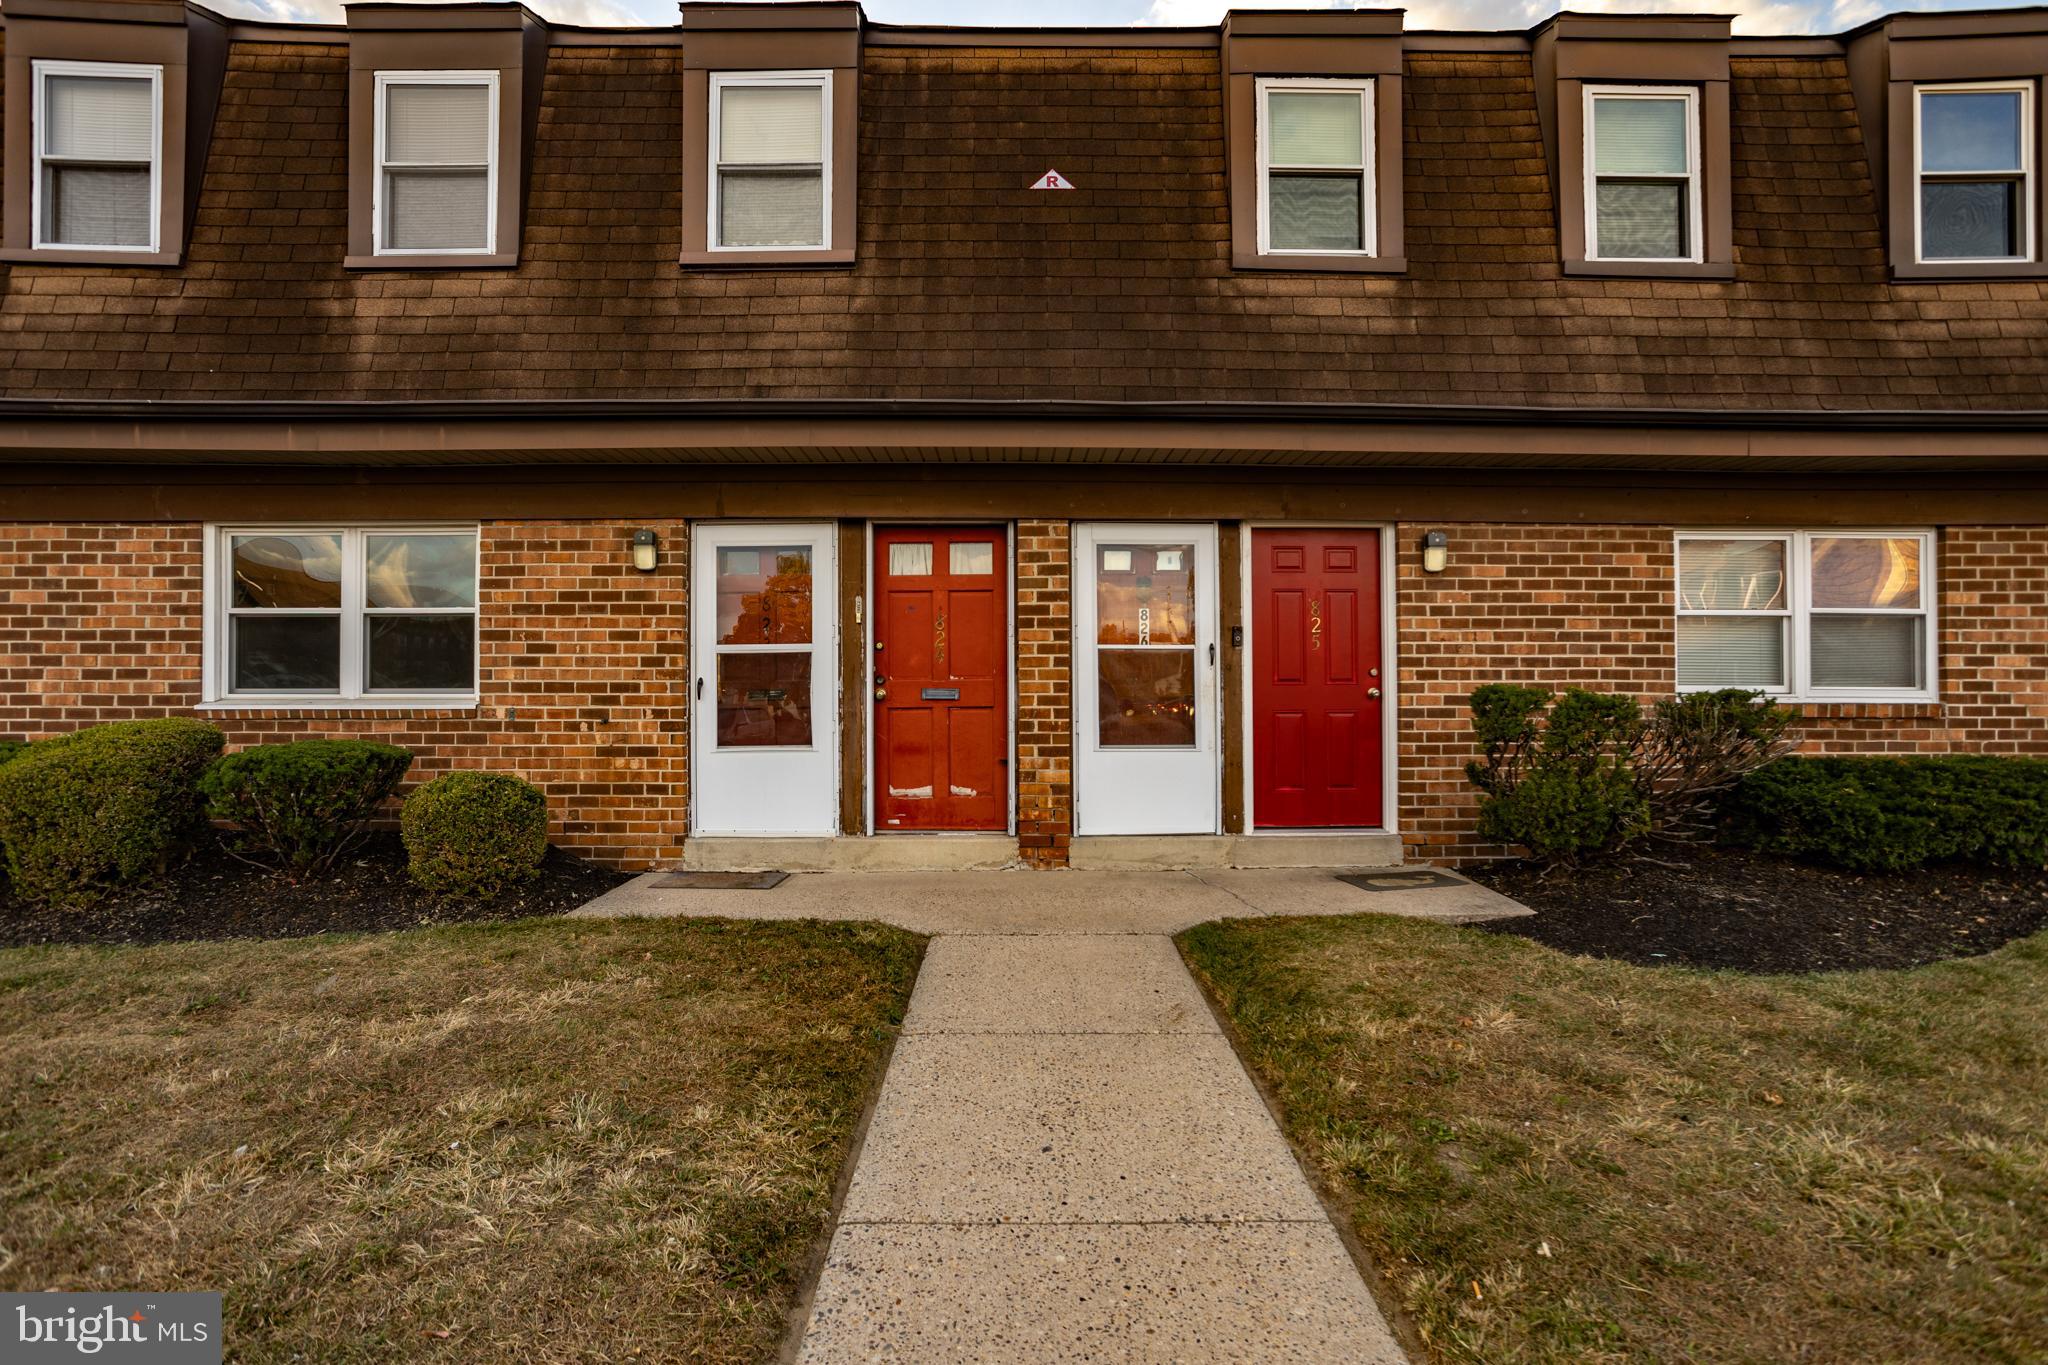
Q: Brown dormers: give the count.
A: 6